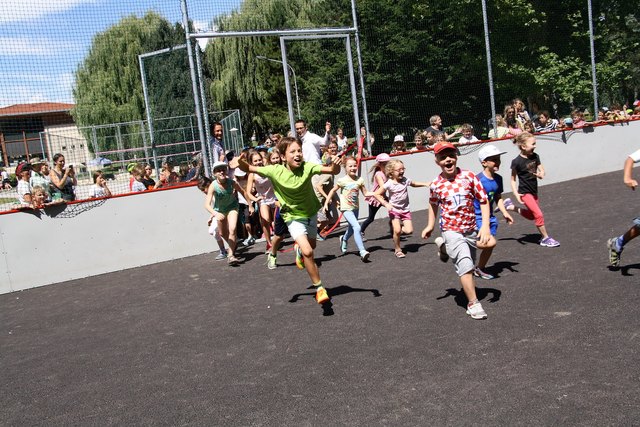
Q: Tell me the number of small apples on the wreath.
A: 0